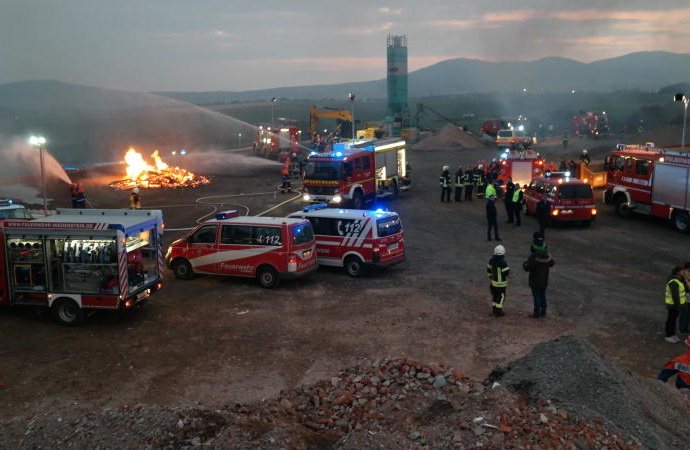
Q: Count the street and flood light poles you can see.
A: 4